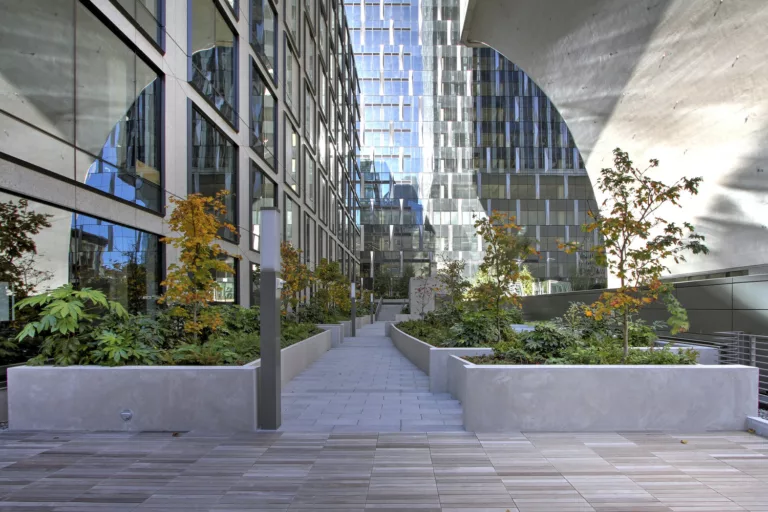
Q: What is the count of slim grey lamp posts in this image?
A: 3